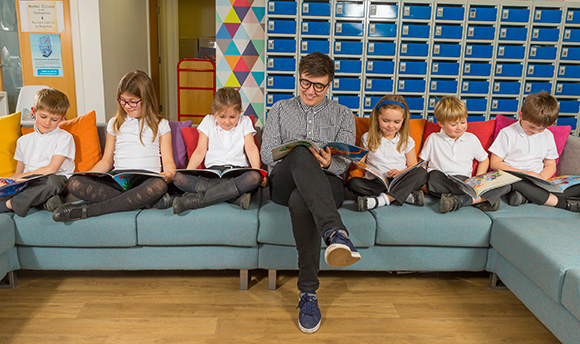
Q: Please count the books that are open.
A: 7